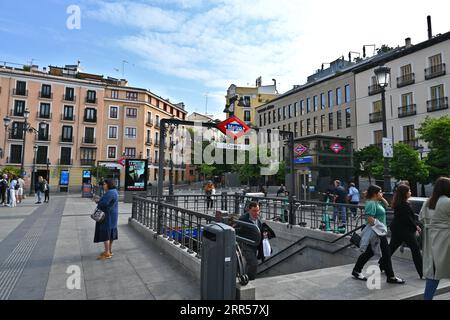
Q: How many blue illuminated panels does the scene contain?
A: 2